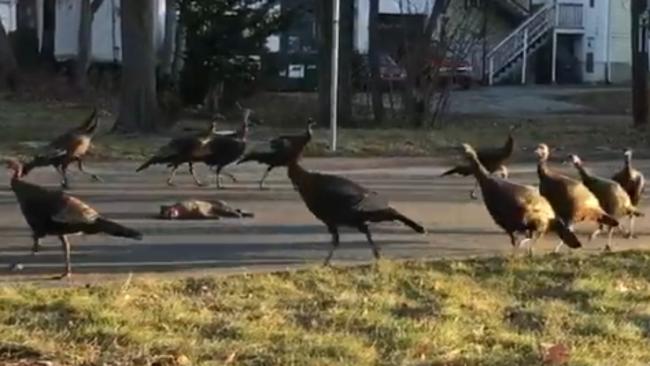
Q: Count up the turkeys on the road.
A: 11